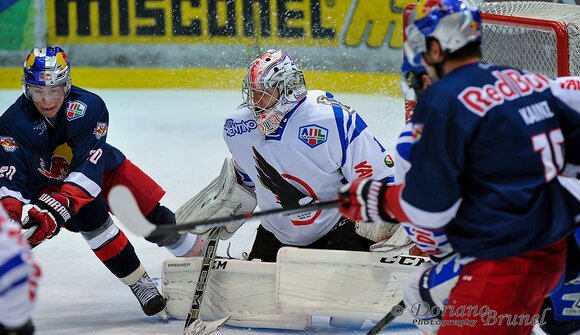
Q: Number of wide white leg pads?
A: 2